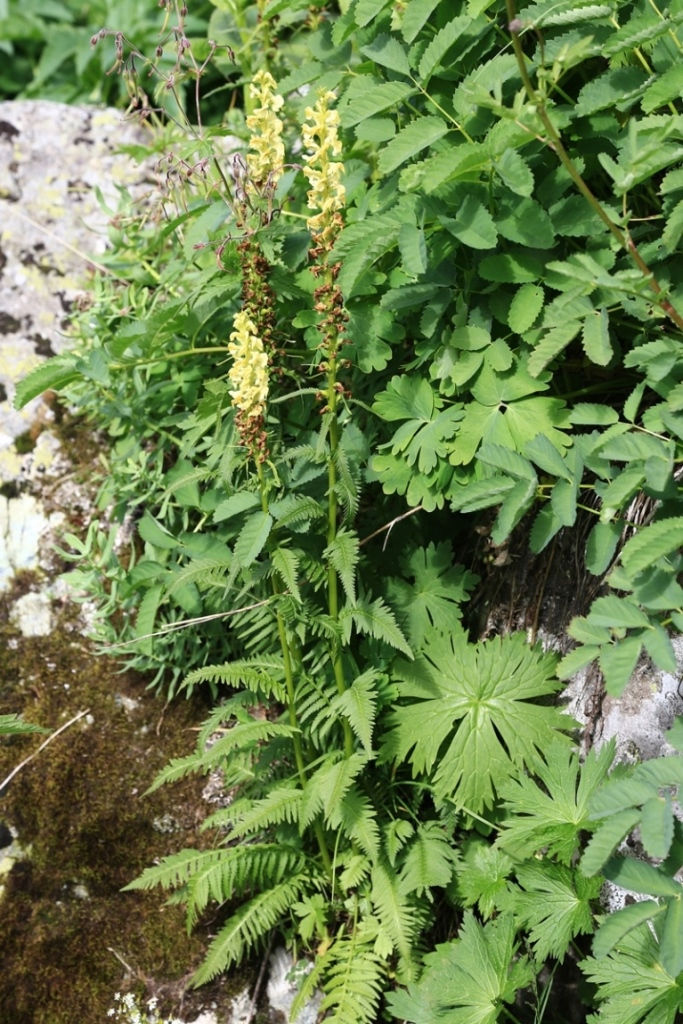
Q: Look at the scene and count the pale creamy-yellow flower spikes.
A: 3